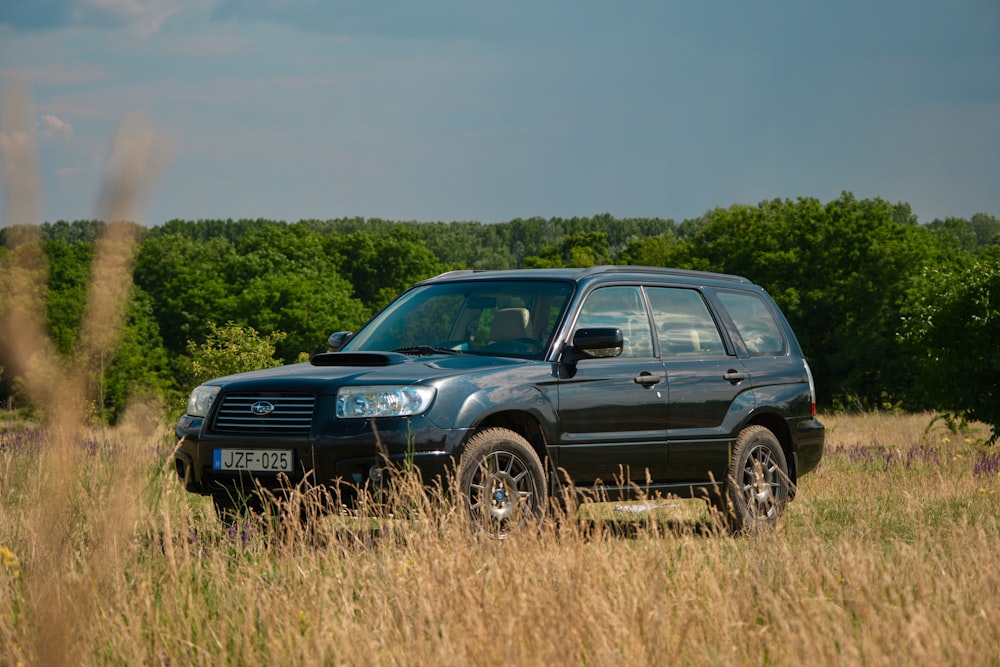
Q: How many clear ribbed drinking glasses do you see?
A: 0